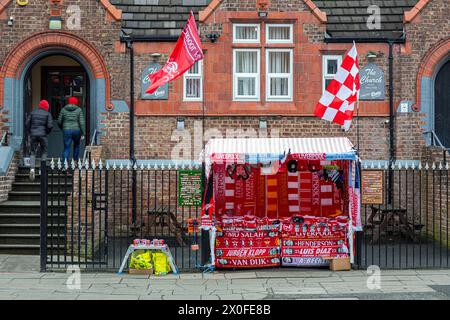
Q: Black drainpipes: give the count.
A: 2